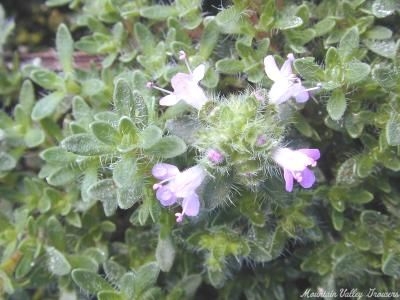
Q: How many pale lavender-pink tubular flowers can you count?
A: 4